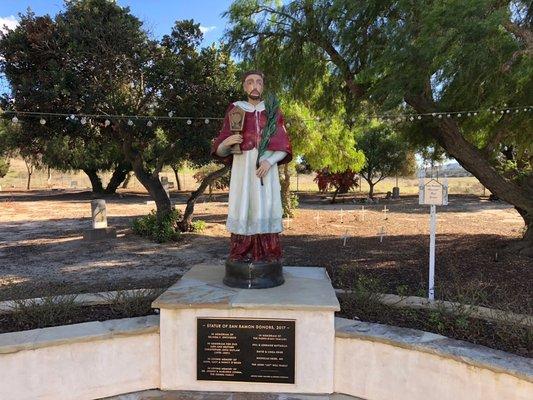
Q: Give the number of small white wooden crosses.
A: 7